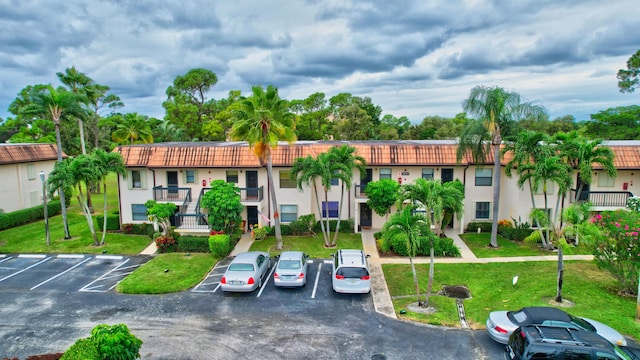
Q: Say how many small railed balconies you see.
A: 4